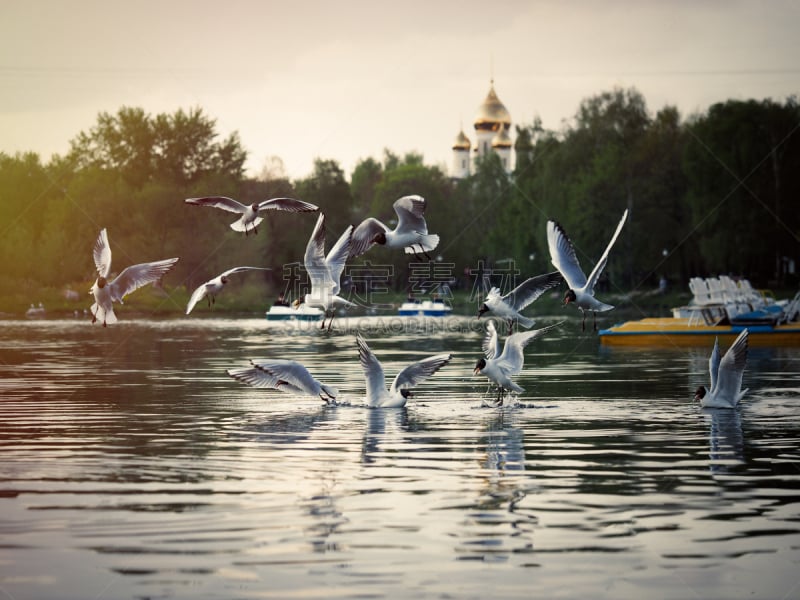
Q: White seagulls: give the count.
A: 11